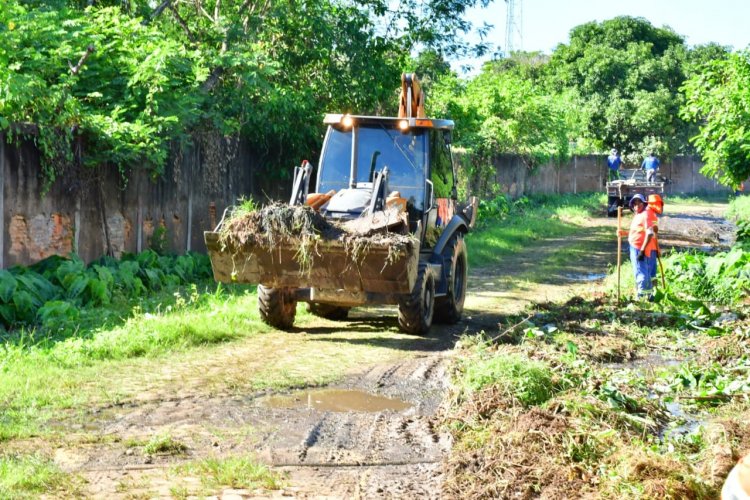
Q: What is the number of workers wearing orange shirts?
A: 2